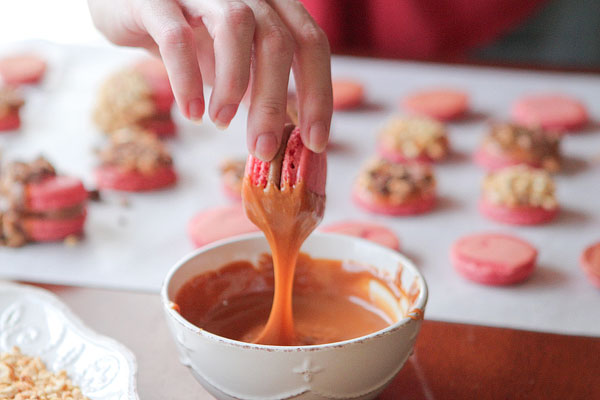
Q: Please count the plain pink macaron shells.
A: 8